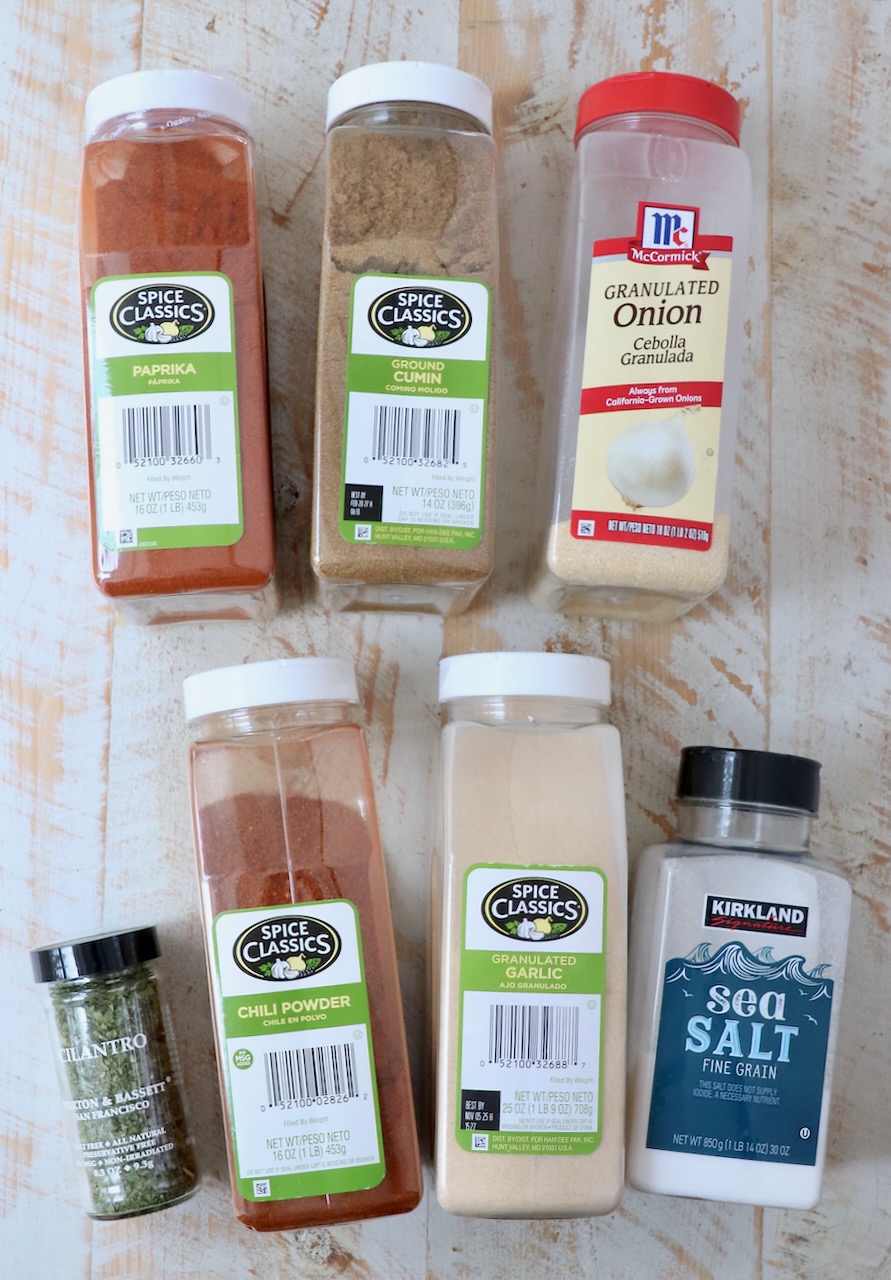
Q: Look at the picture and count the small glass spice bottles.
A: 1